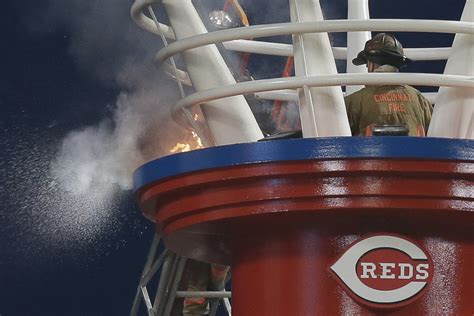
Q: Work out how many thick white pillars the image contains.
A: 4